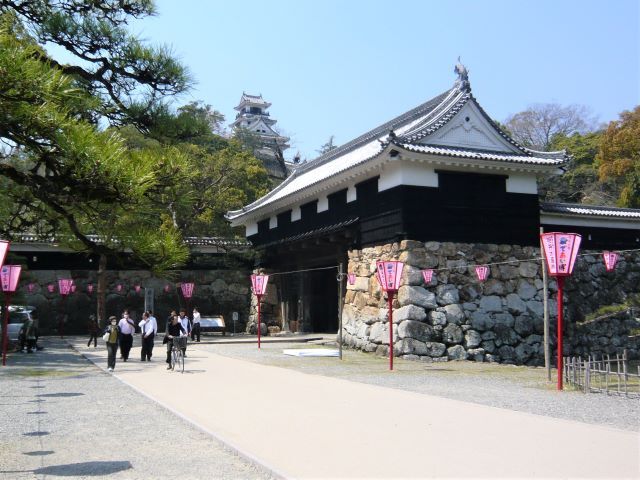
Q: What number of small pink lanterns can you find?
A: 11